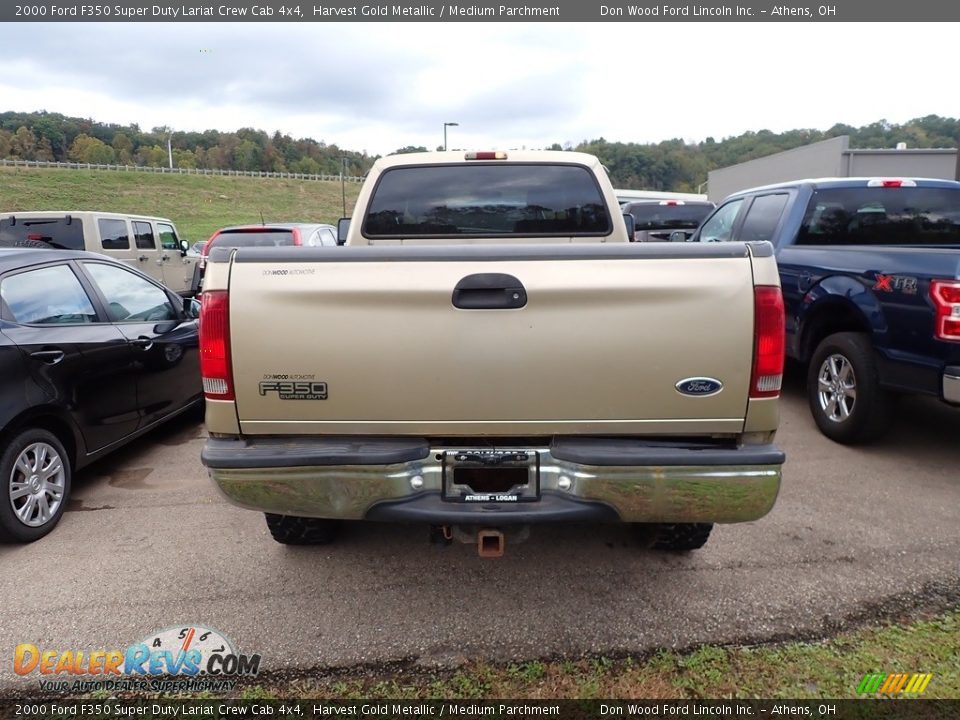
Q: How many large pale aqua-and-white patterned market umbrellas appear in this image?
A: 0